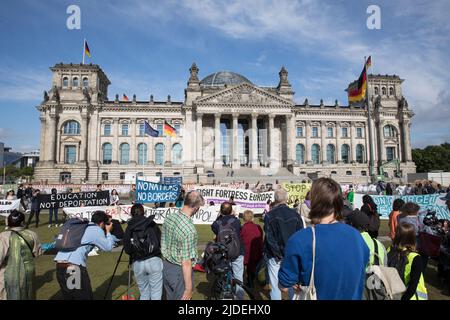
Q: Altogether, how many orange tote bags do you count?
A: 0